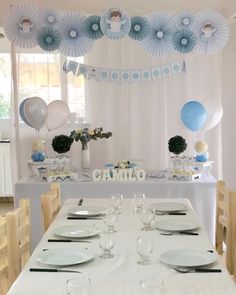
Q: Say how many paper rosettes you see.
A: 11